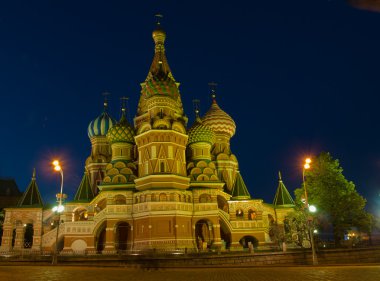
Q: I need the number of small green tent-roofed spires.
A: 4